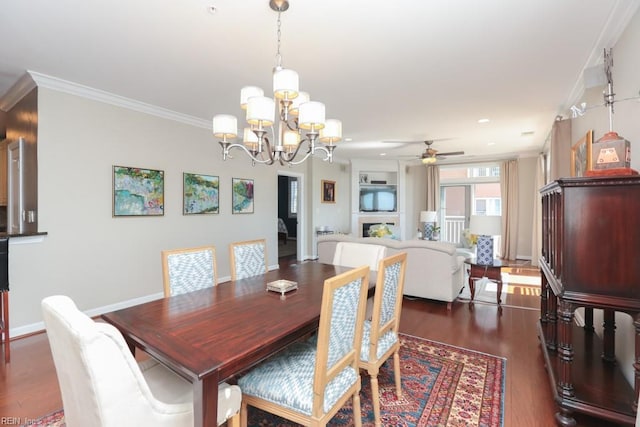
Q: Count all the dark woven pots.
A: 0